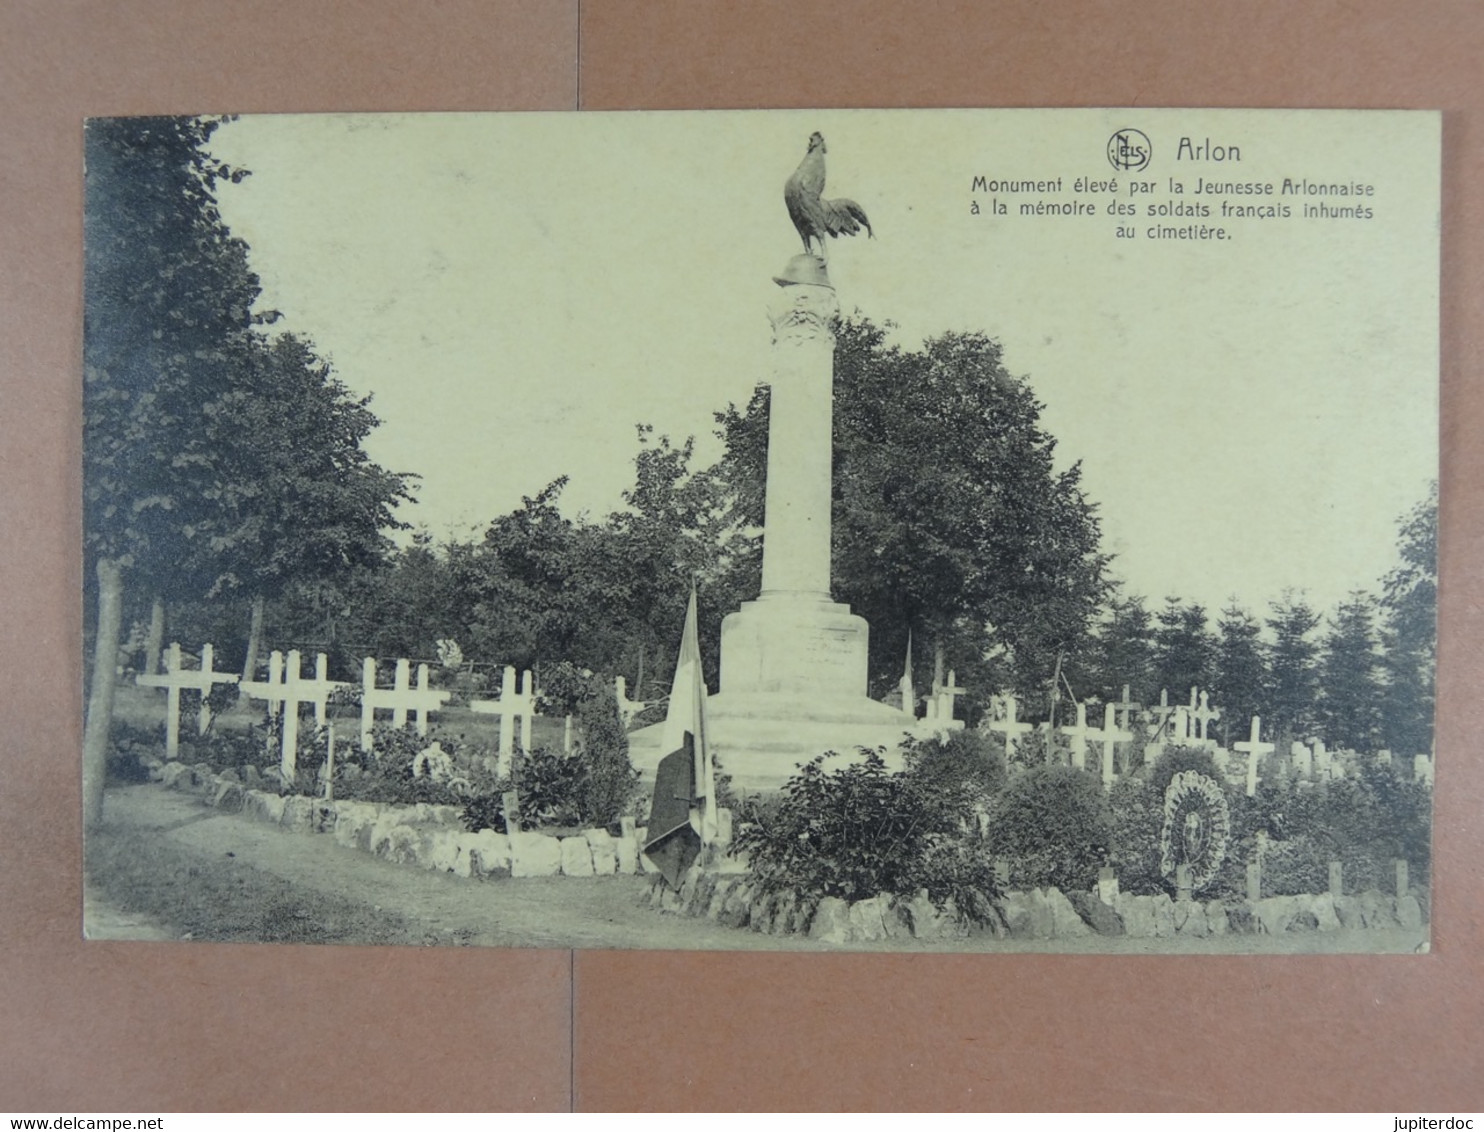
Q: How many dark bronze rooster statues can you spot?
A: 1